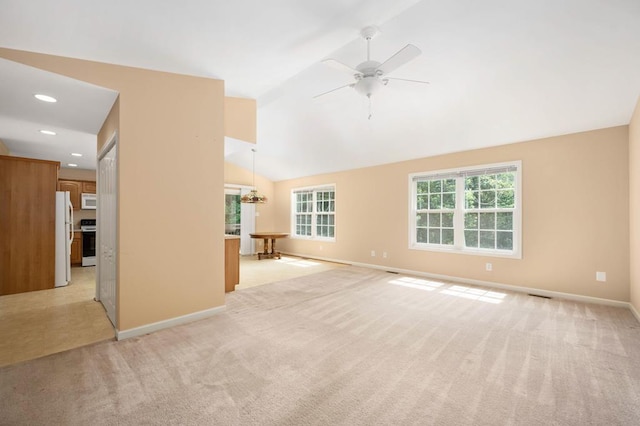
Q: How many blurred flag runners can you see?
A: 0